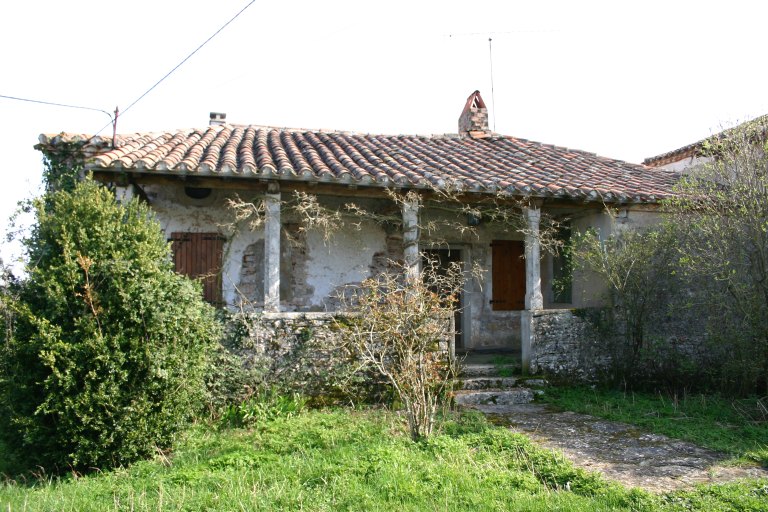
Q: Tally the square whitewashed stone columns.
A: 3